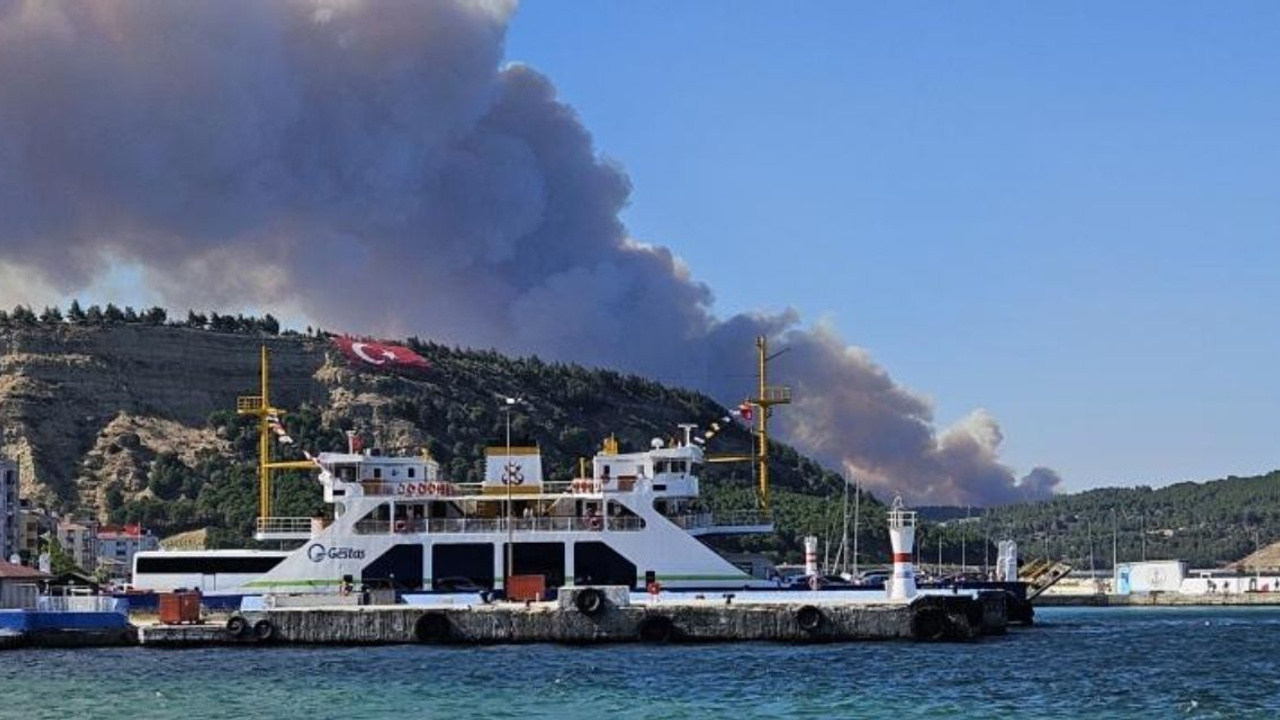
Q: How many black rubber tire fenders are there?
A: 7